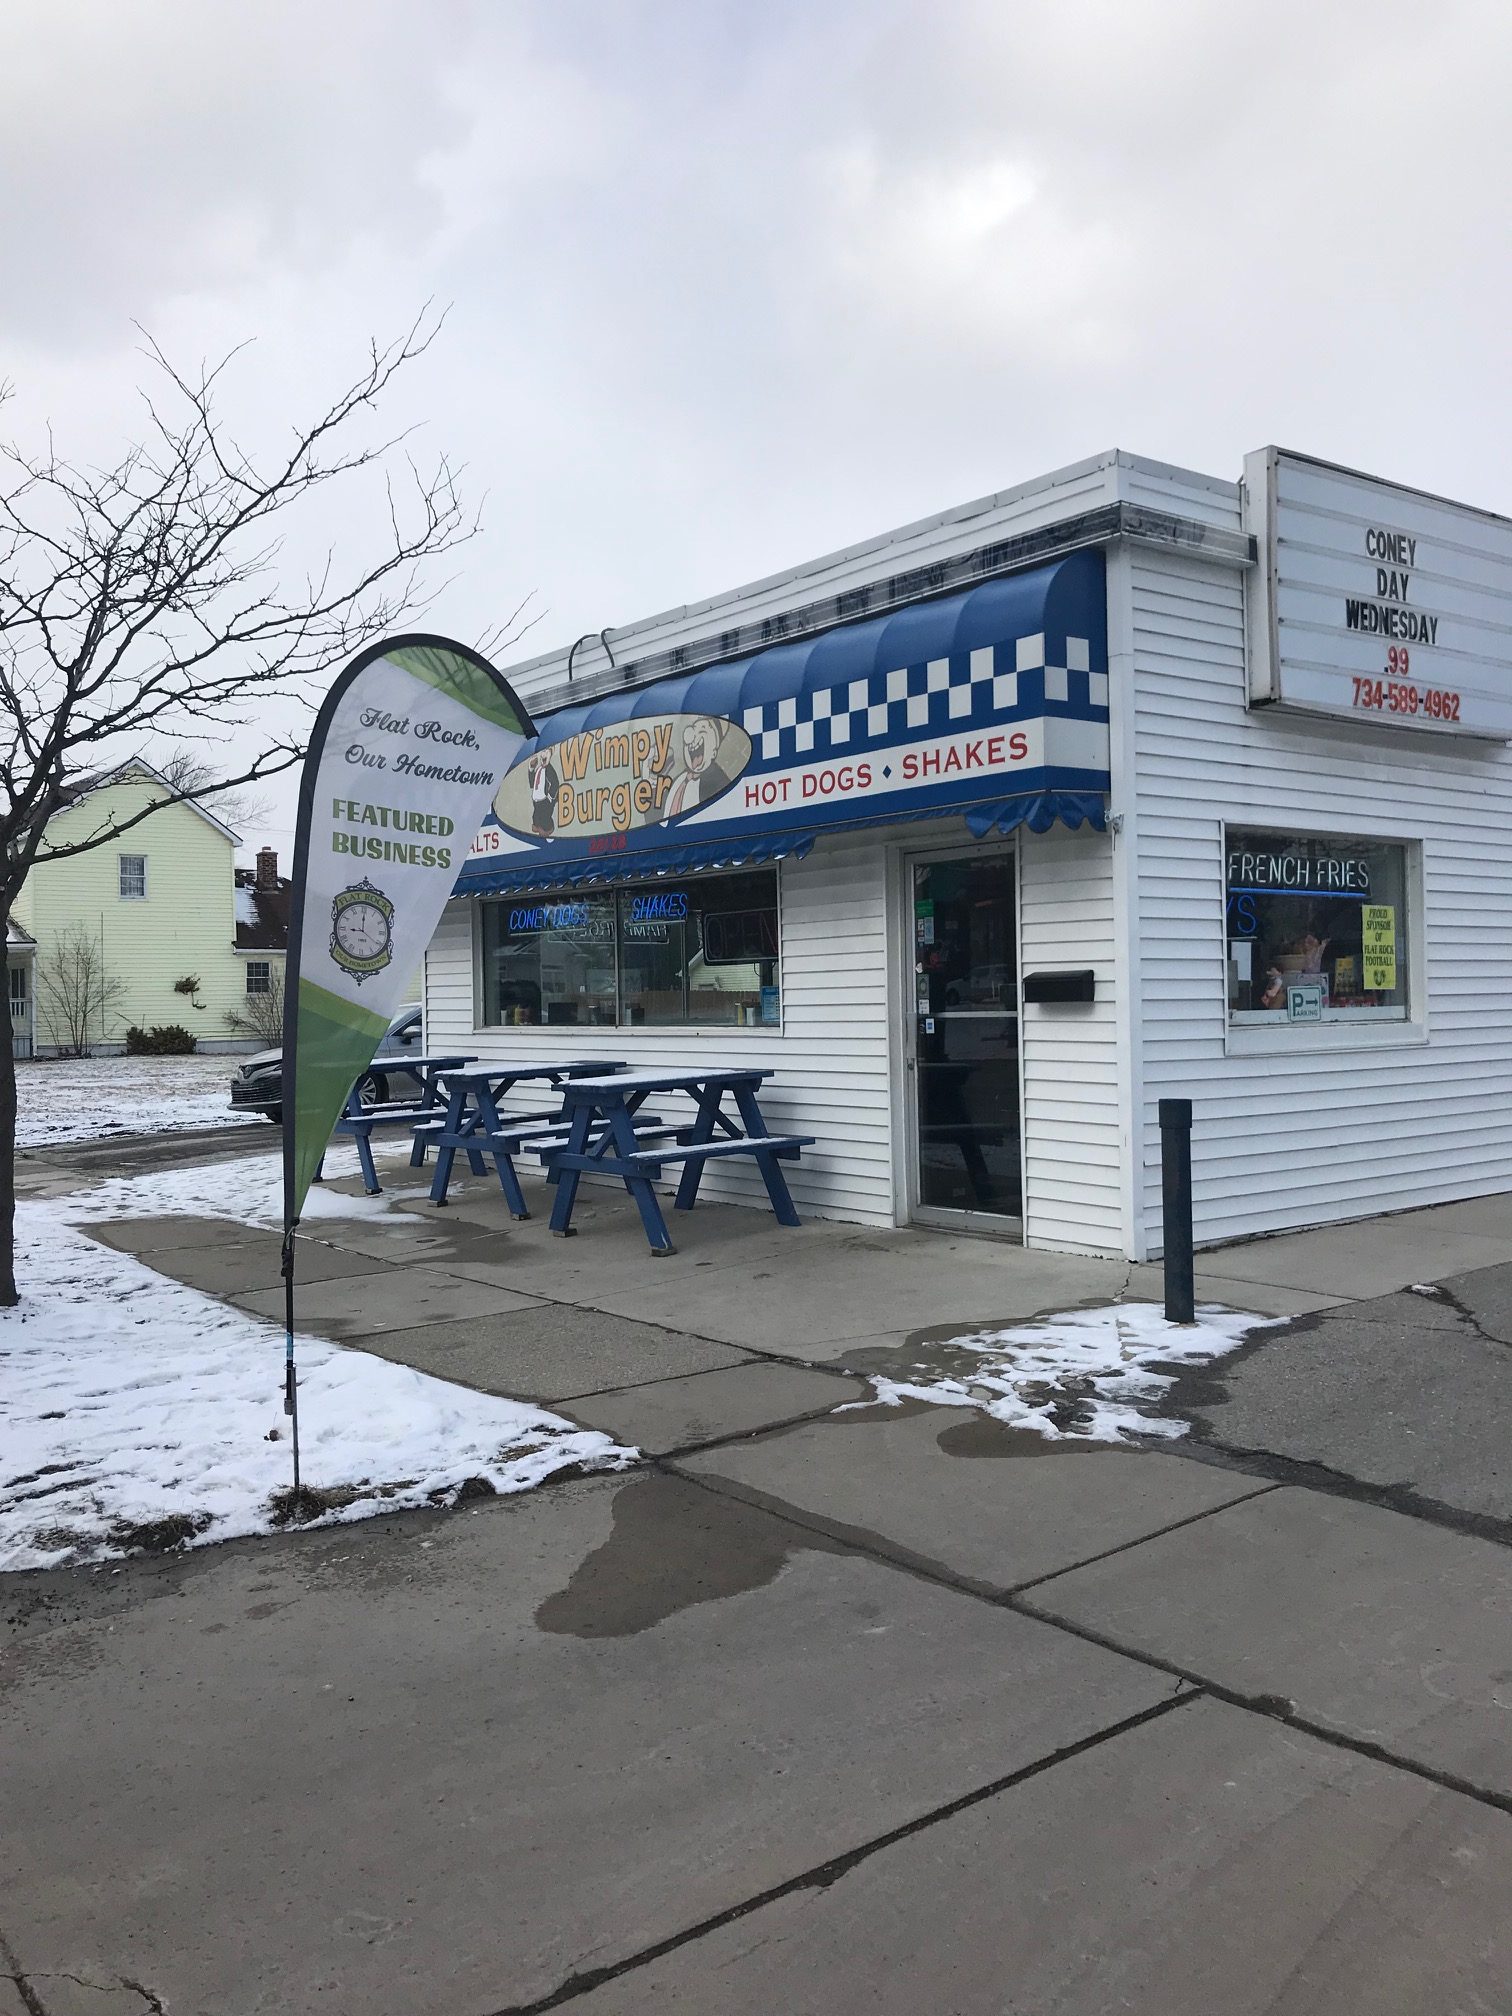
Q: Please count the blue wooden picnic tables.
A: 3